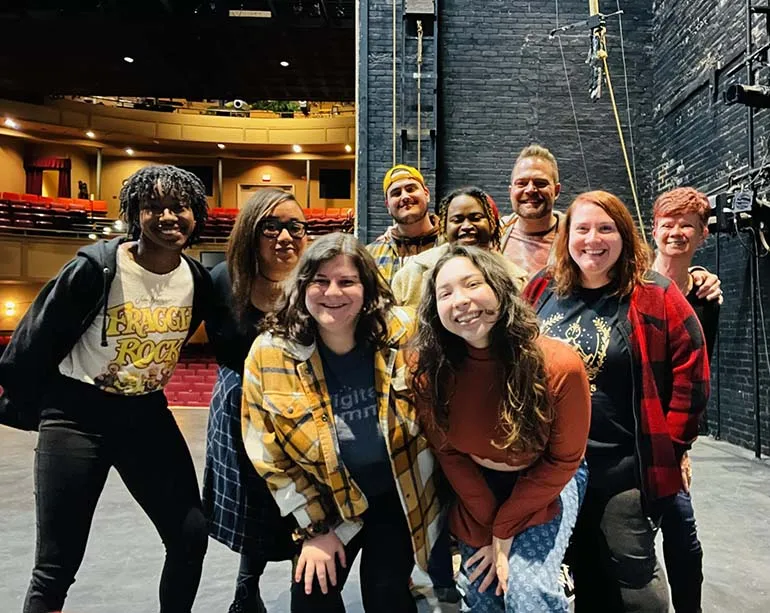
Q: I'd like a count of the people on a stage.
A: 9